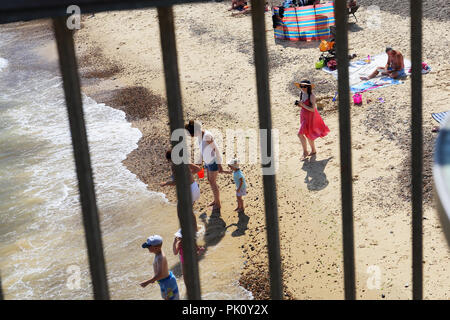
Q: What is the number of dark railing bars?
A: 5